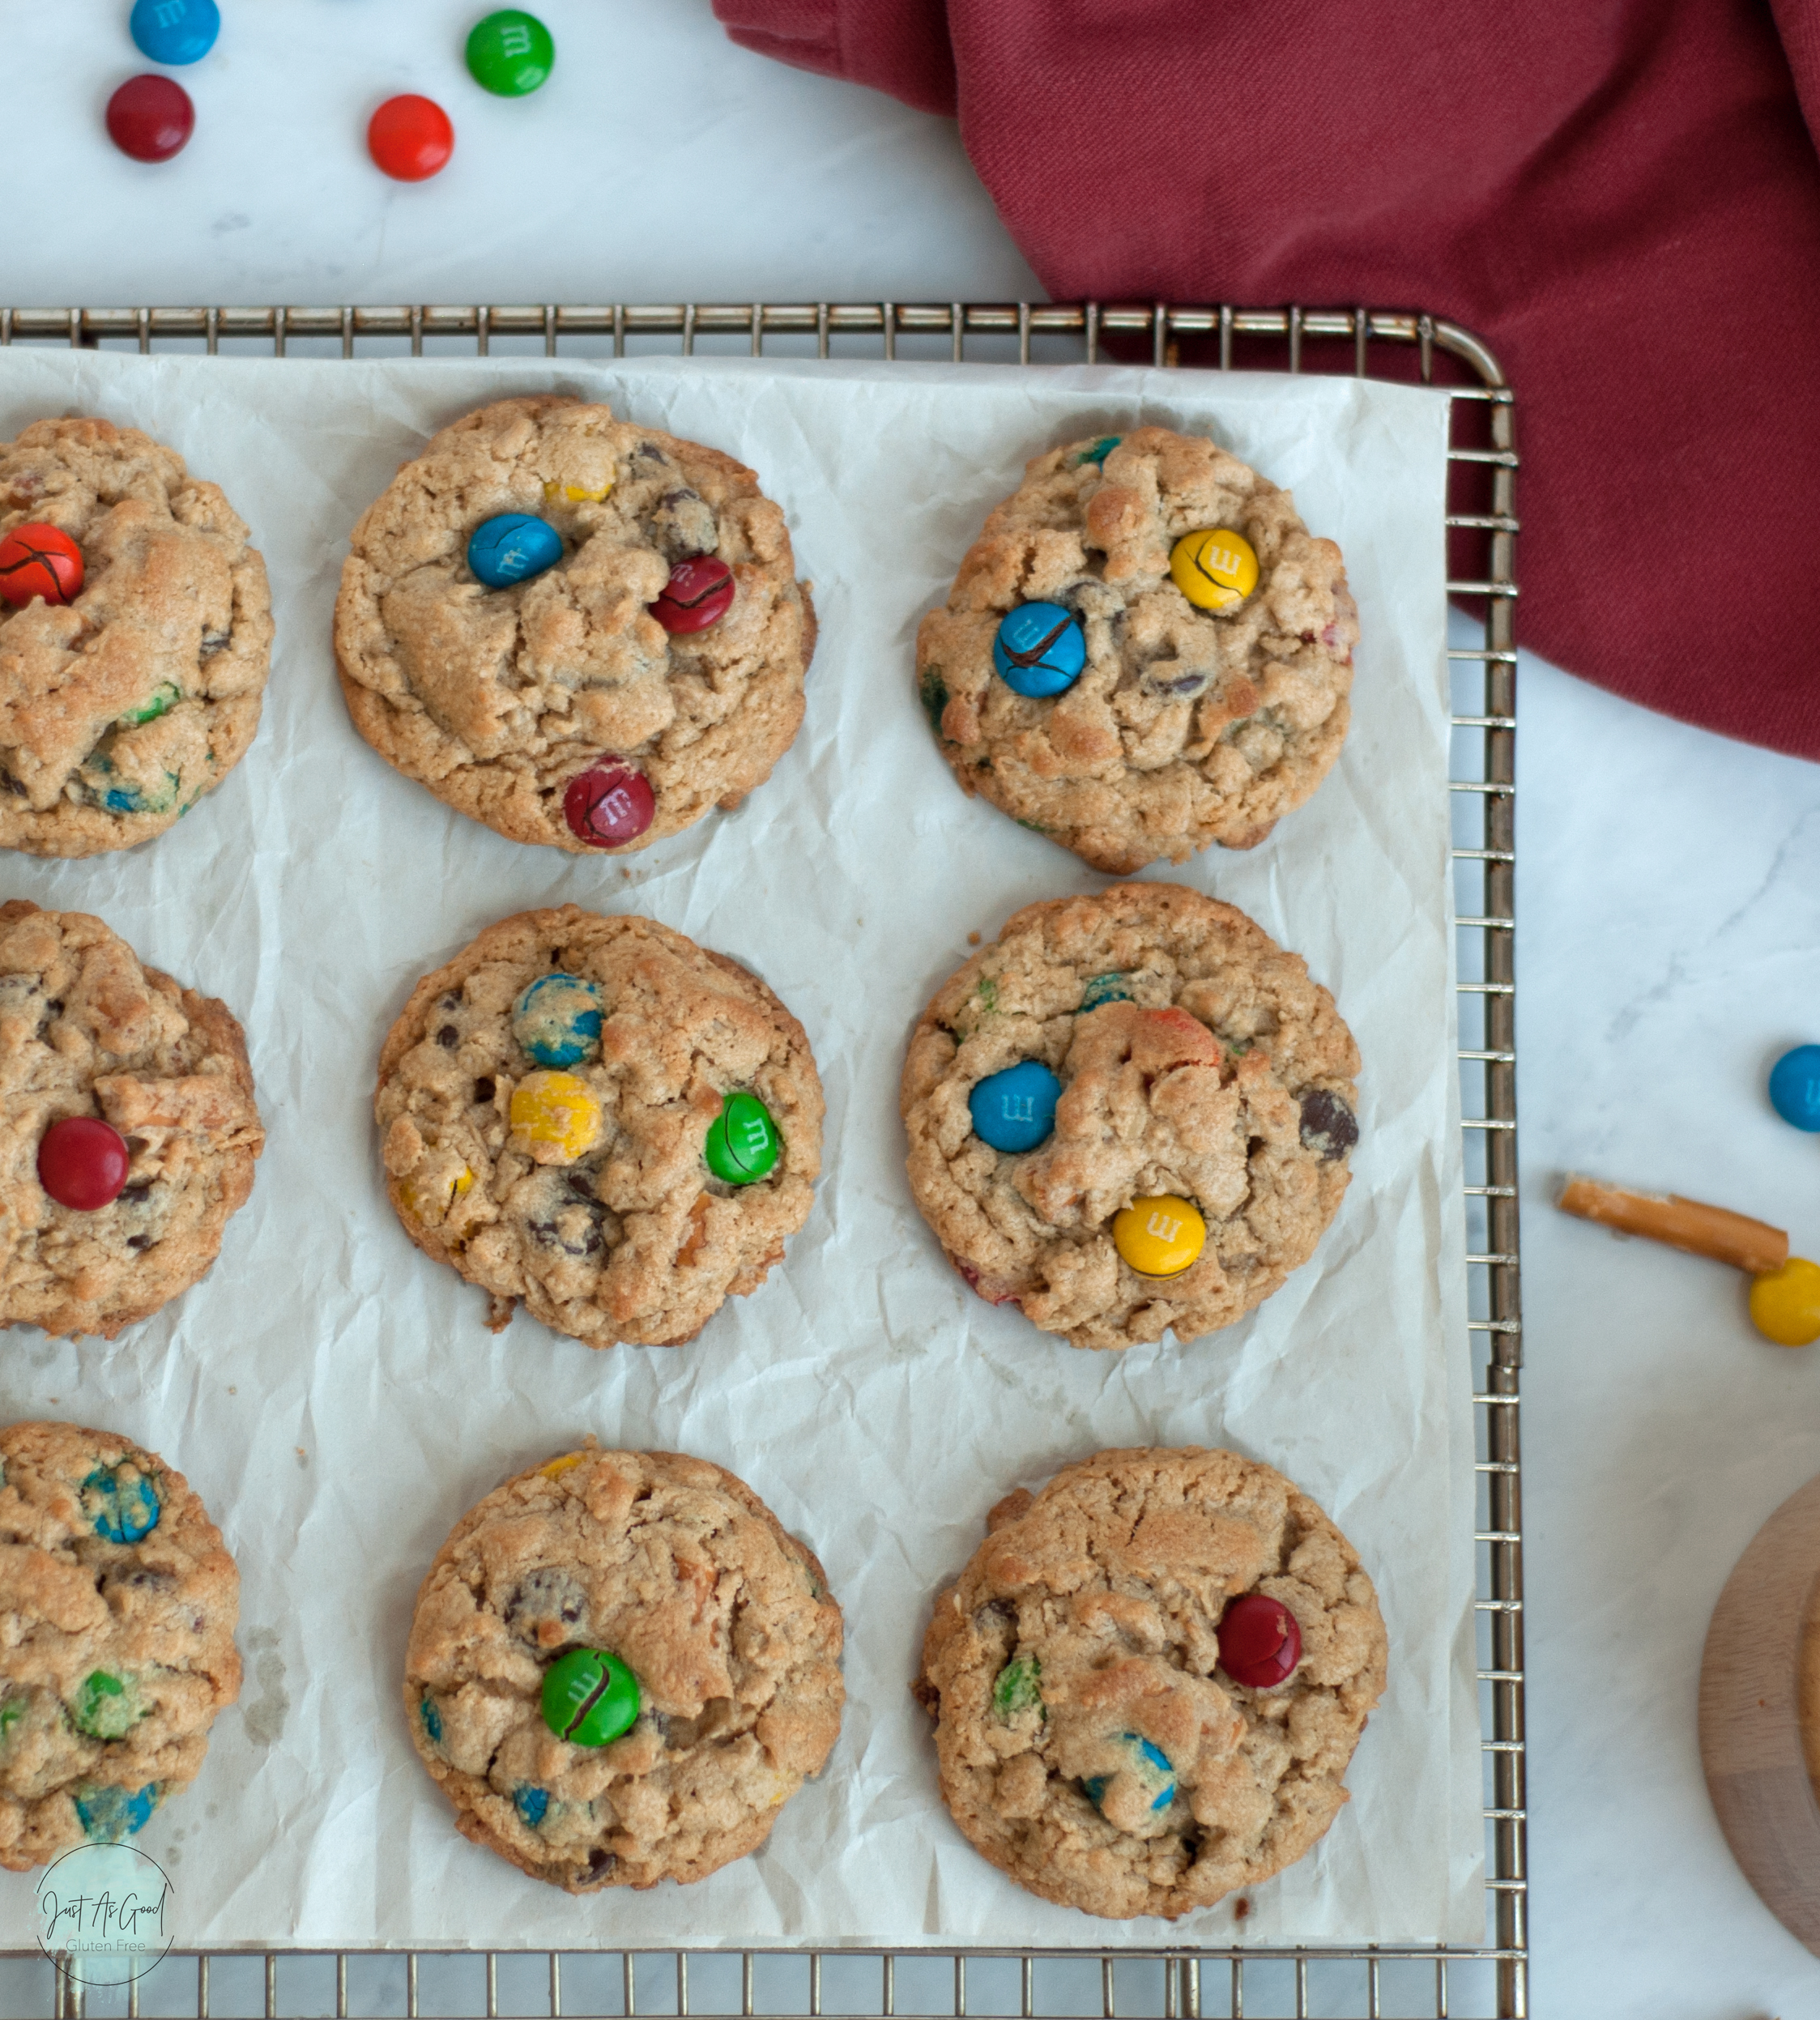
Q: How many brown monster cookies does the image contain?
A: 9